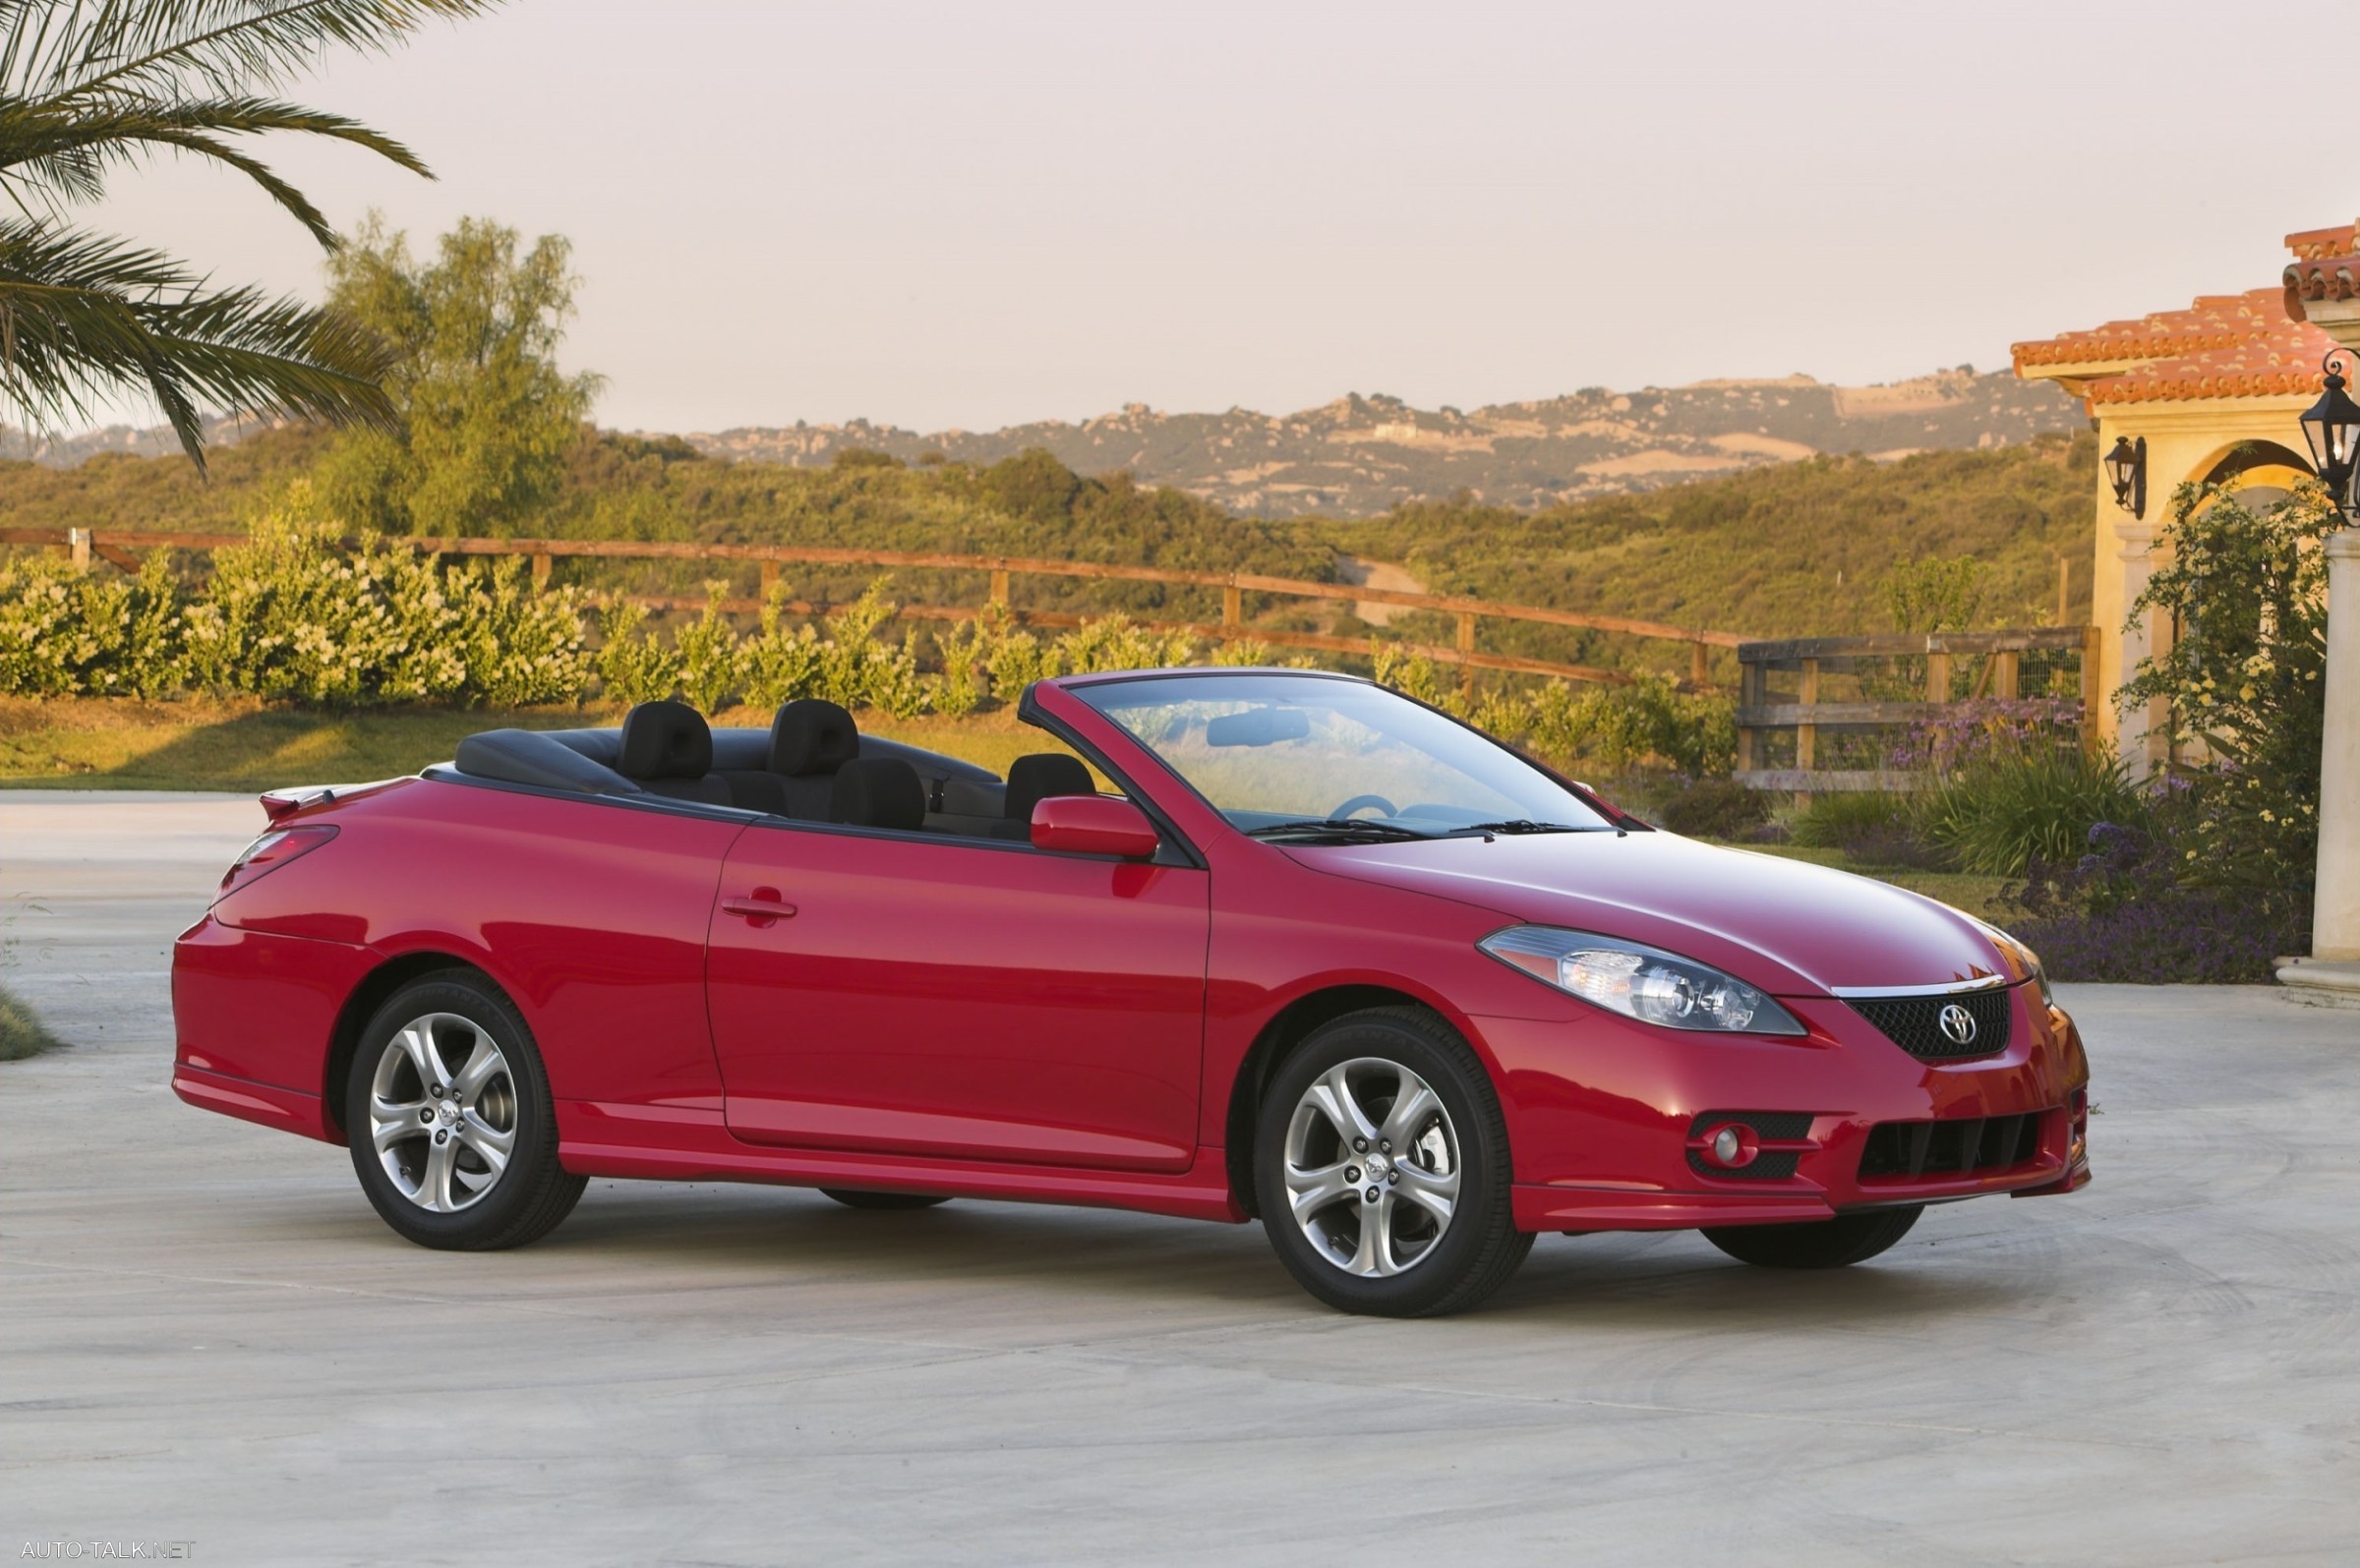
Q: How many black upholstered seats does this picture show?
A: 4